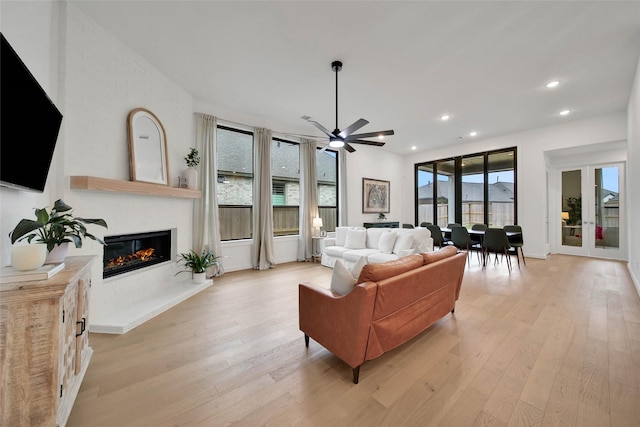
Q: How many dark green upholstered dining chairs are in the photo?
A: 8